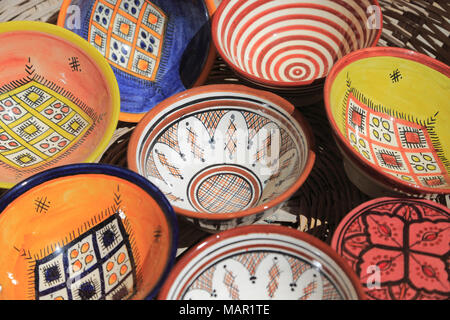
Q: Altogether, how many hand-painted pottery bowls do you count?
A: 8